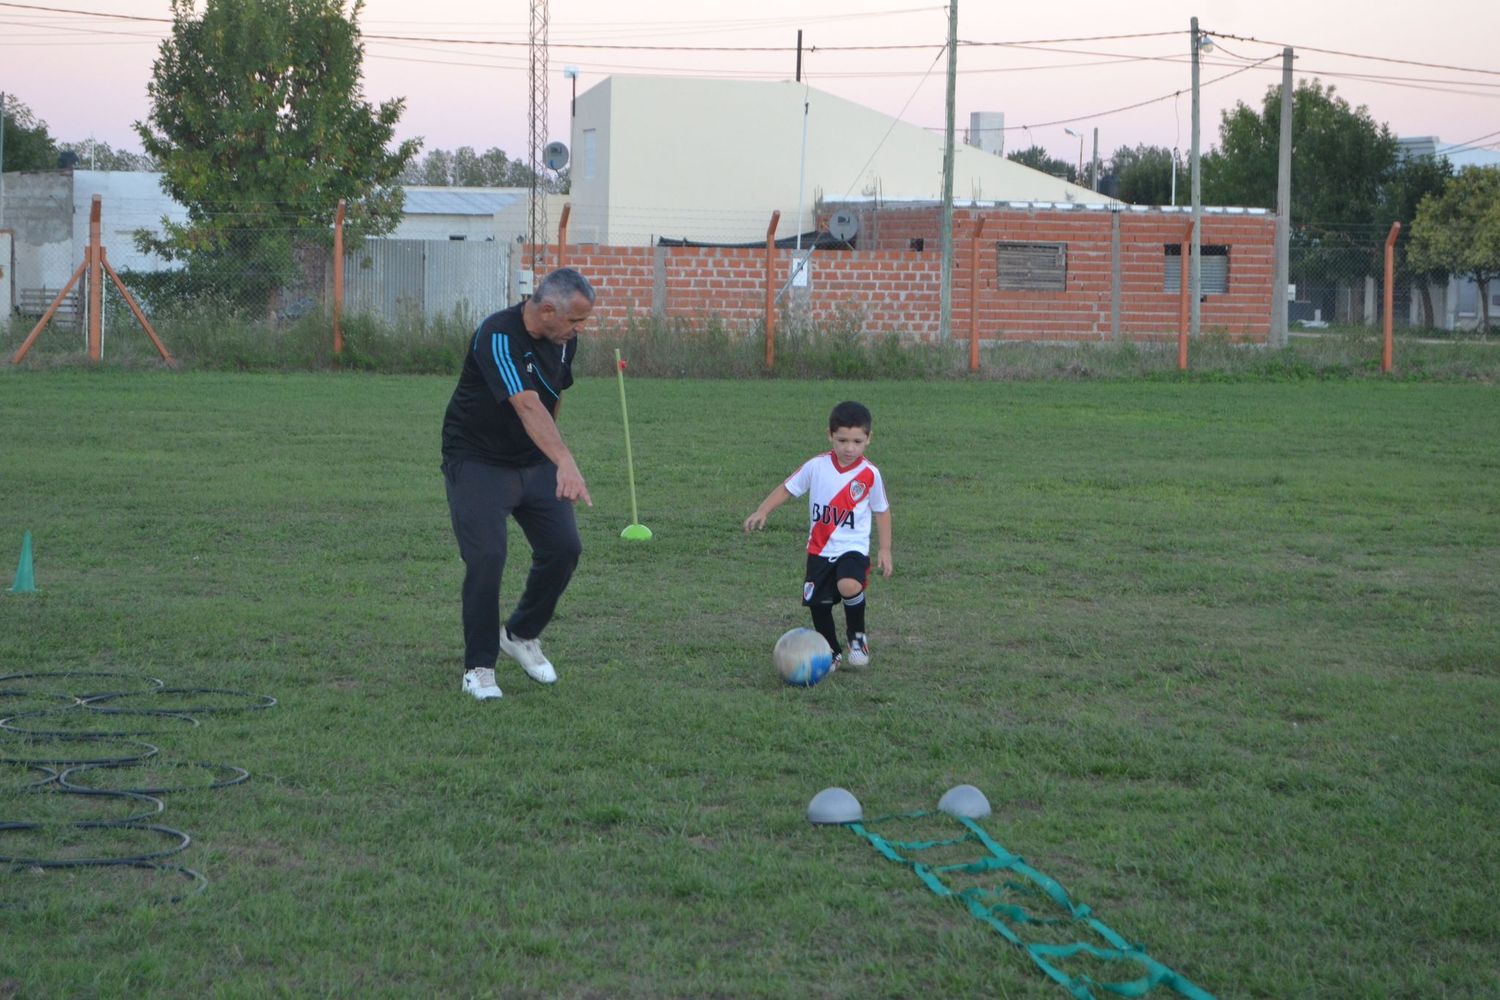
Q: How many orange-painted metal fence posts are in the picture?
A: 7